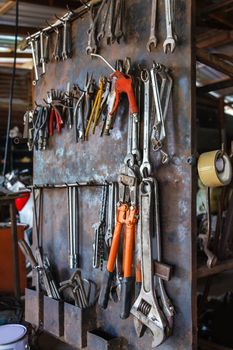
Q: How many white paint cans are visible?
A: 1